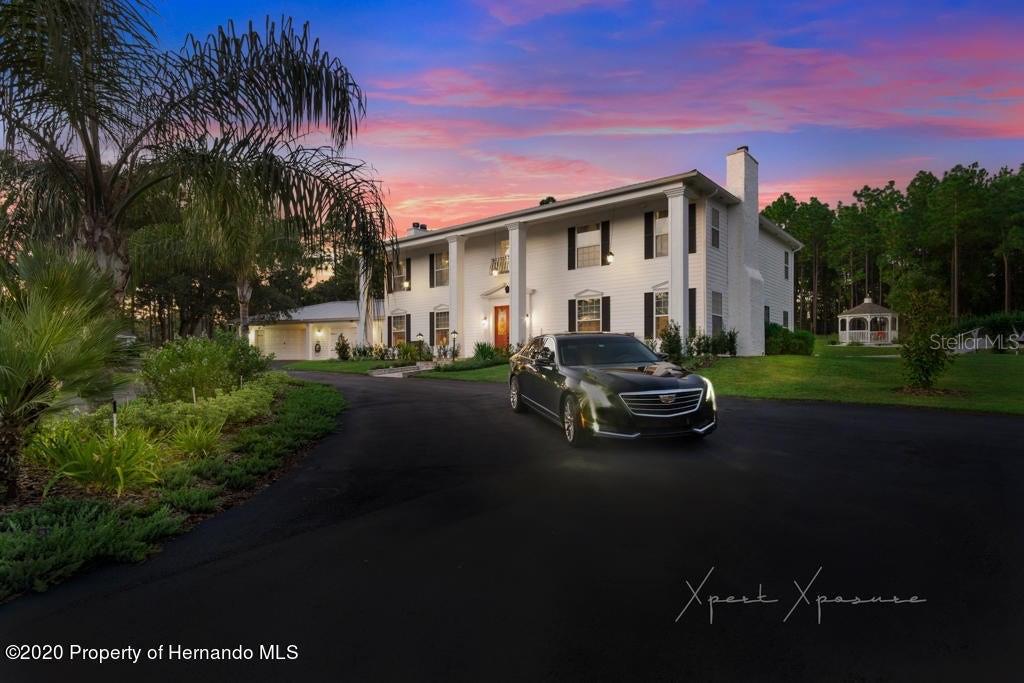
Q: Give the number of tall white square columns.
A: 4